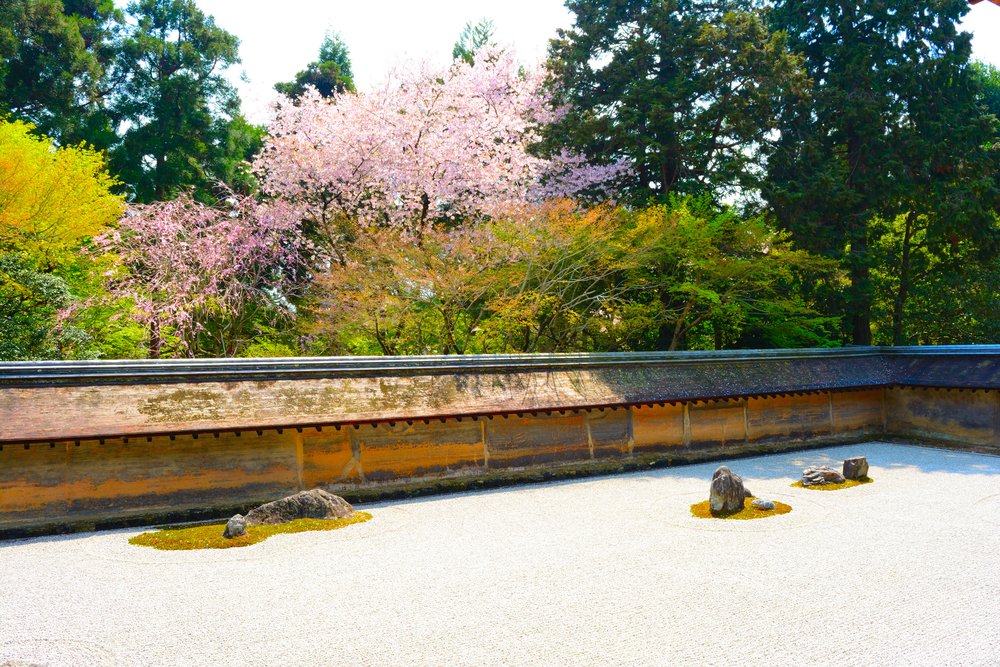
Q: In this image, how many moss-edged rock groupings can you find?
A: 3